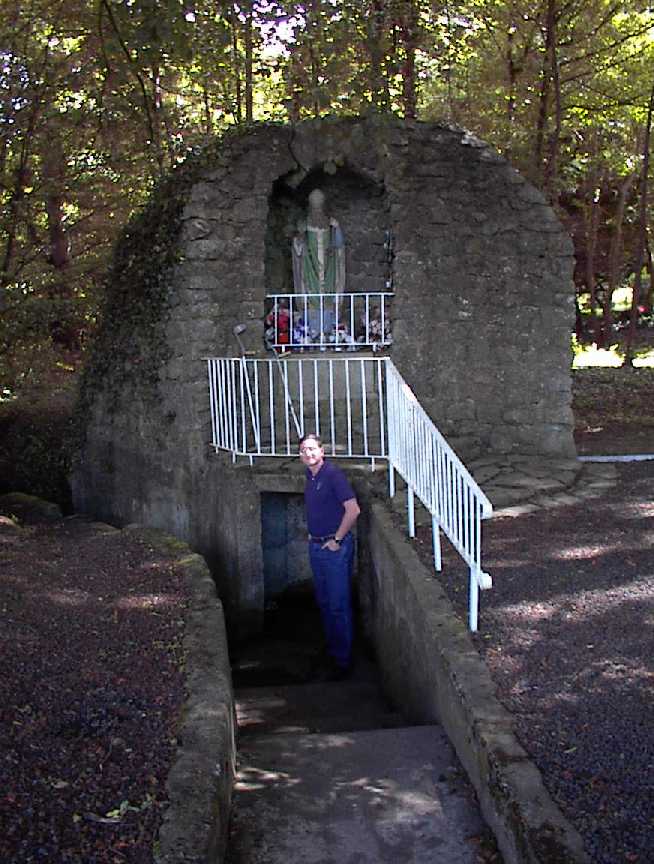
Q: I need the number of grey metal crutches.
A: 2